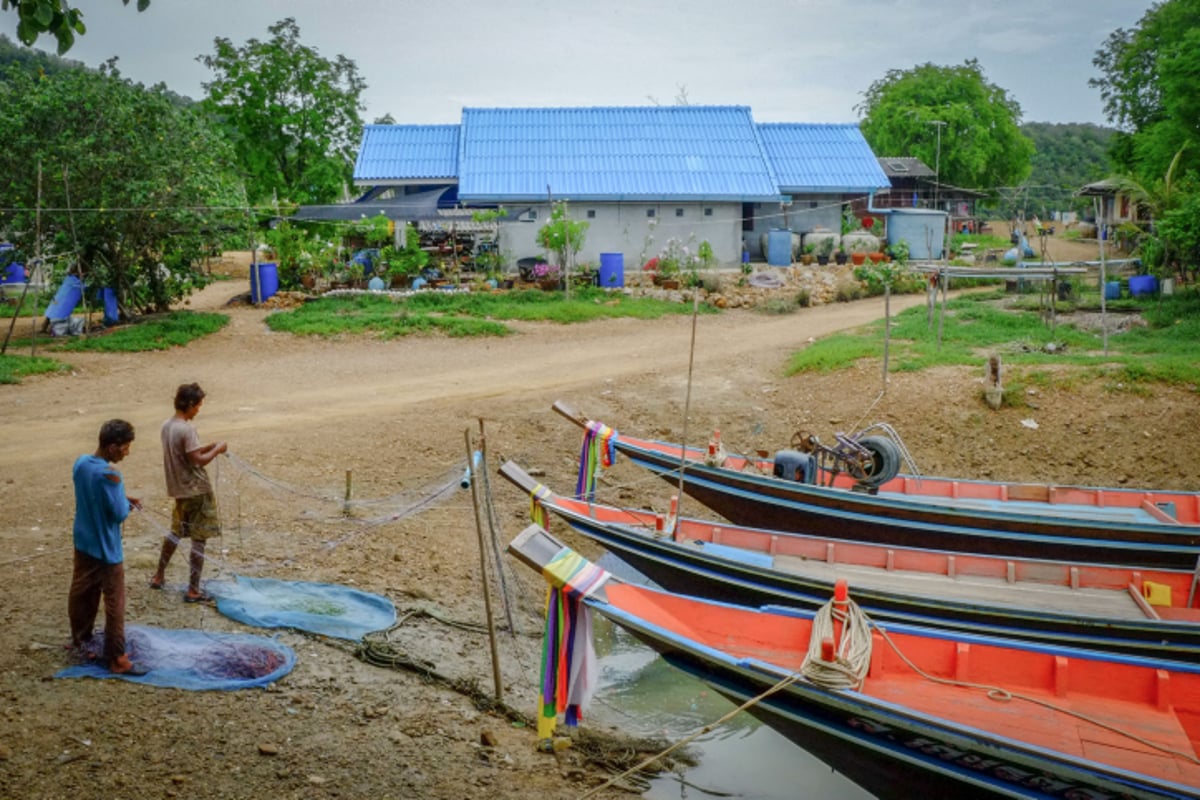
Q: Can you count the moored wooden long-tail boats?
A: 3